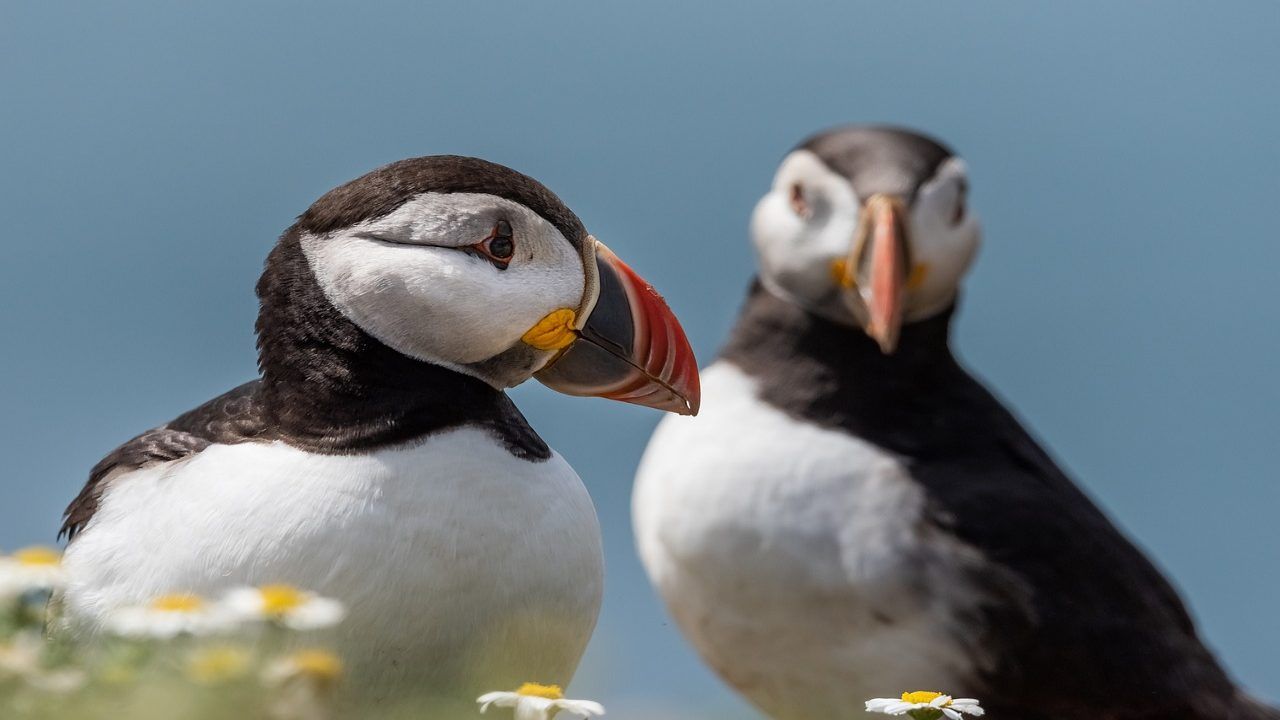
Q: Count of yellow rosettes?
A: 3